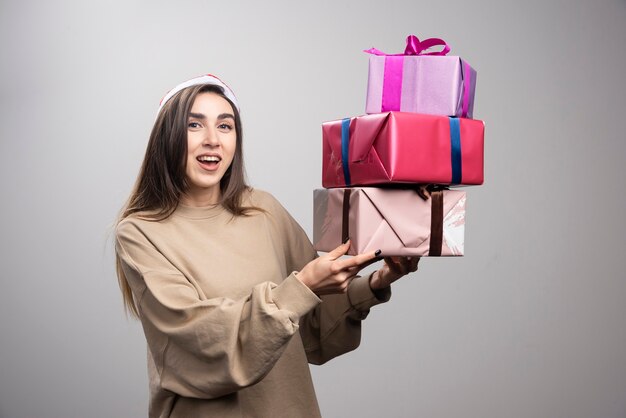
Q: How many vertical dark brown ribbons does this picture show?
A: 2